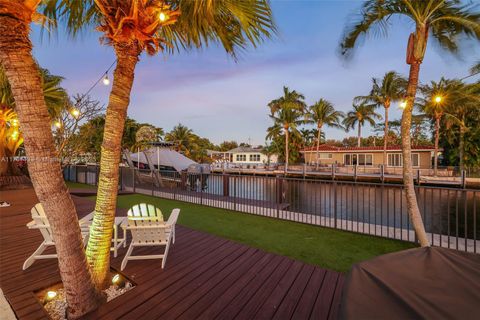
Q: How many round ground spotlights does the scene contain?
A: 2